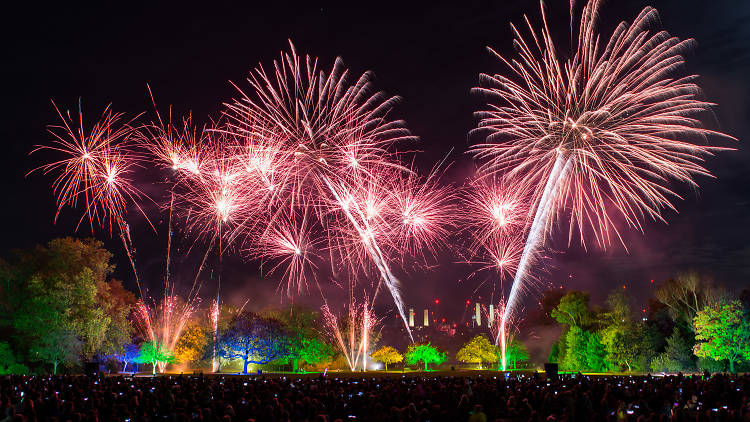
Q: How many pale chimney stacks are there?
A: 4